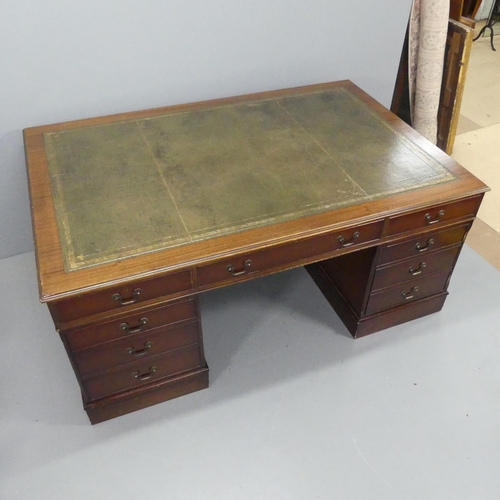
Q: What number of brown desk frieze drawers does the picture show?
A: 3